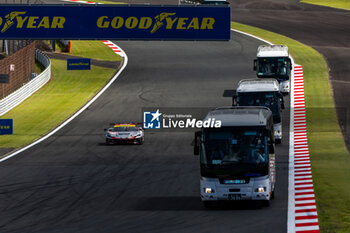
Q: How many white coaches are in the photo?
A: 3